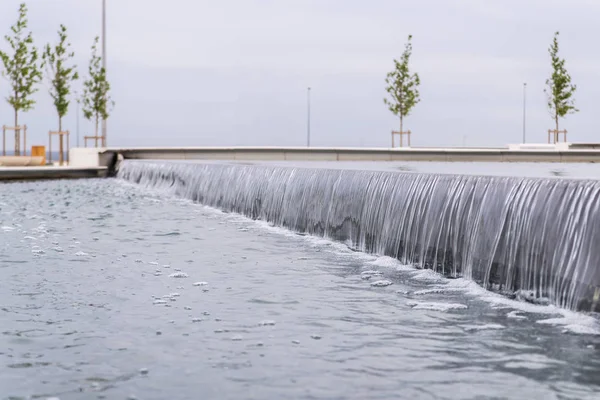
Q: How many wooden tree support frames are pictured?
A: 5